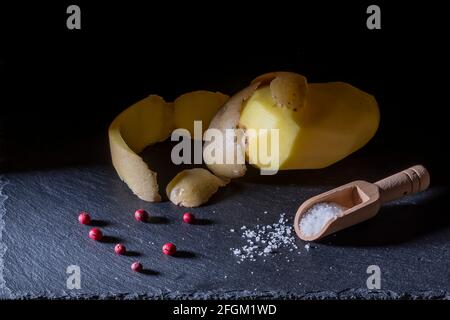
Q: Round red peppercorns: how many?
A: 7